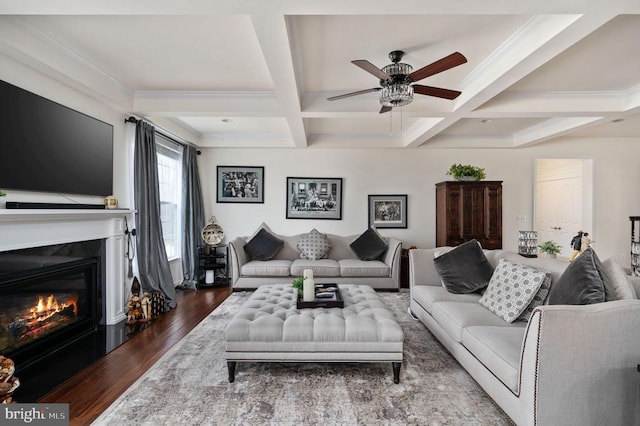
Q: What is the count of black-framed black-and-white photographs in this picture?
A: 3